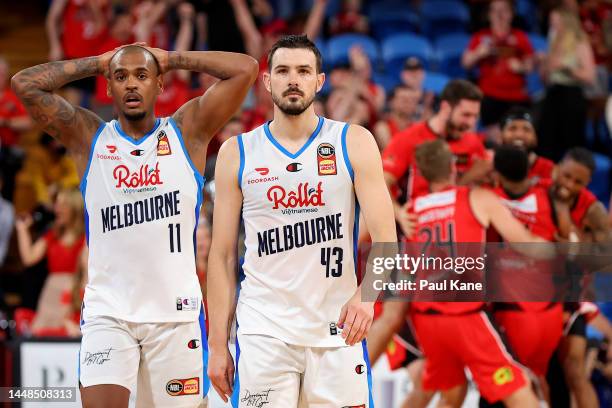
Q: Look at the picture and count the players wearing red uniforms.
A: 5